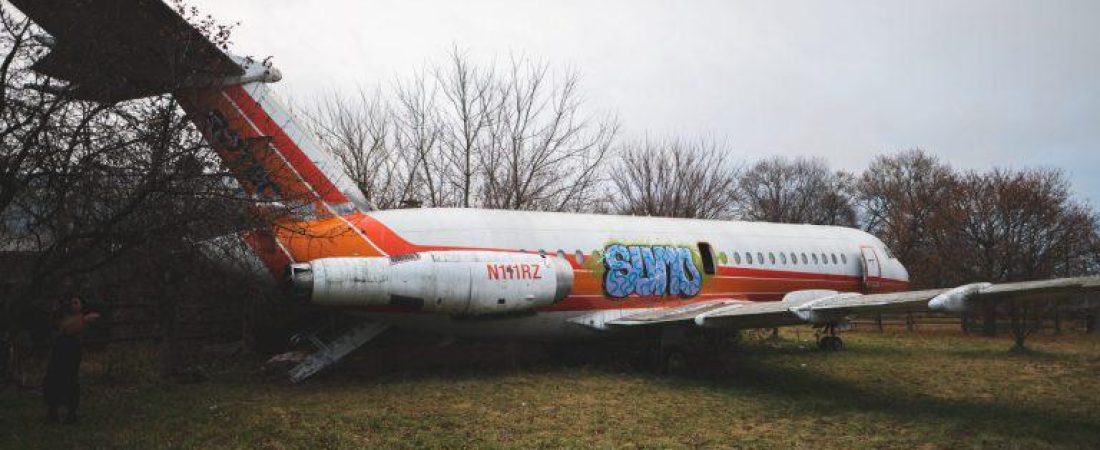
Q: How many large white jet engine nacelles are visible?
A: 1